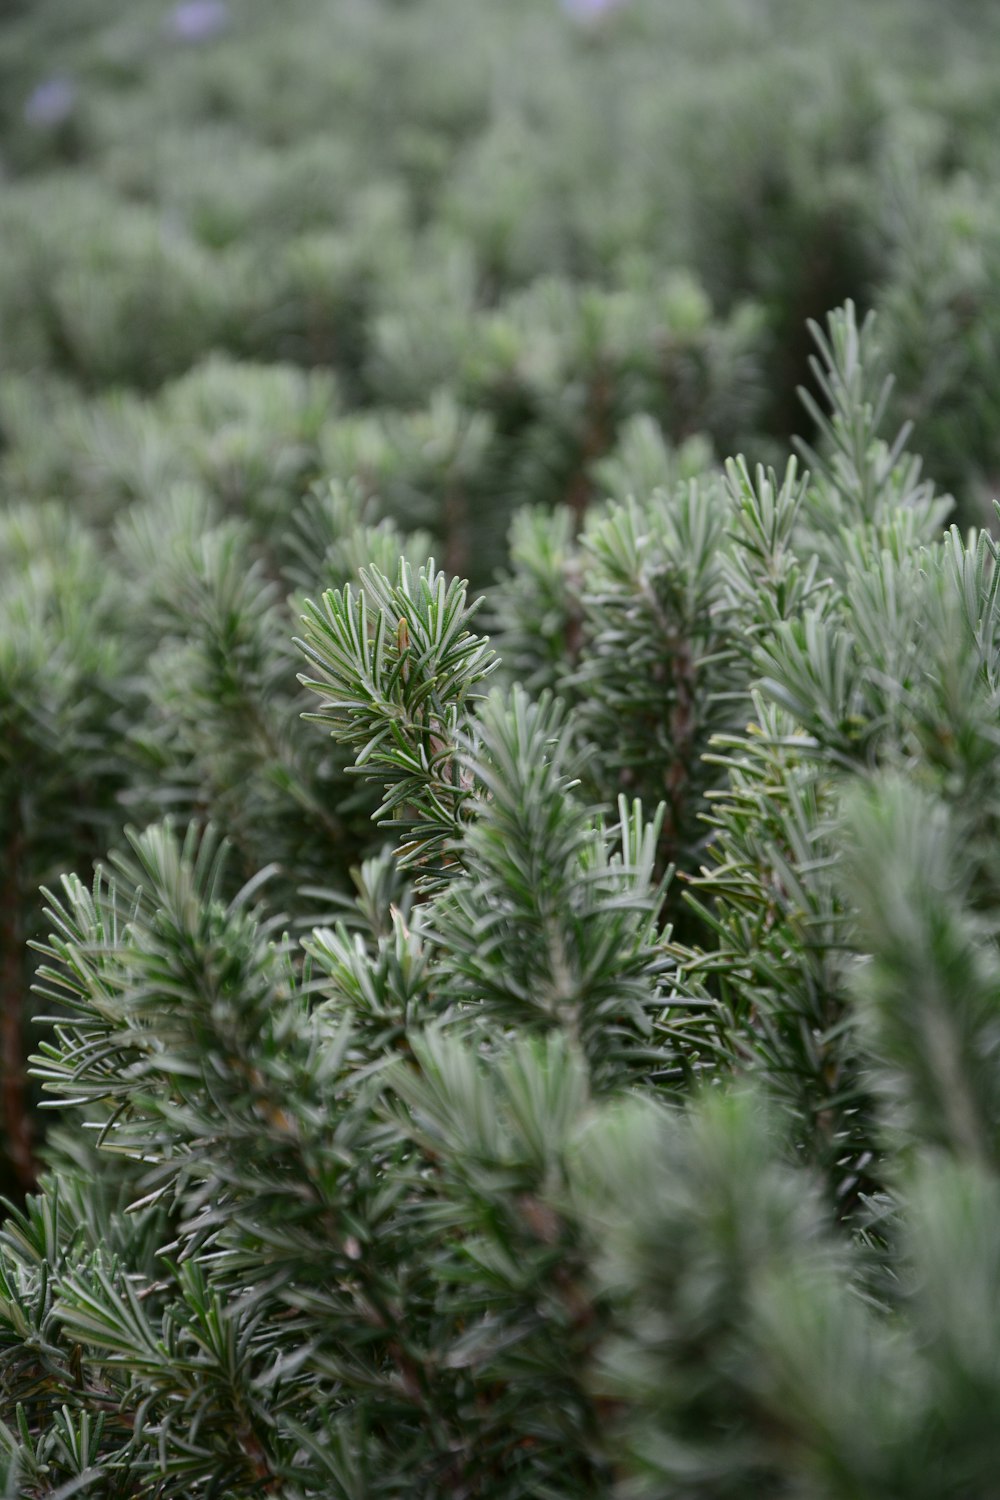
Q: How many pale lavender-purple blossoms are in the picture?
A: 3